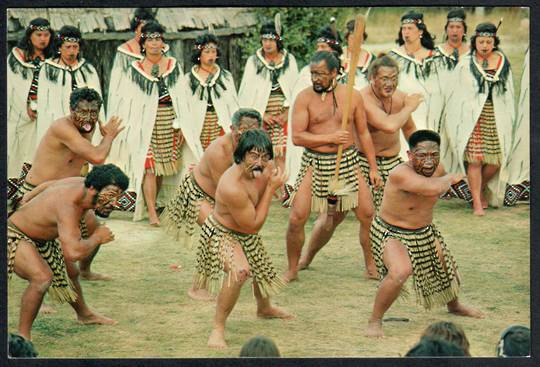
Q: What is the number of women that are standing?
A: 11